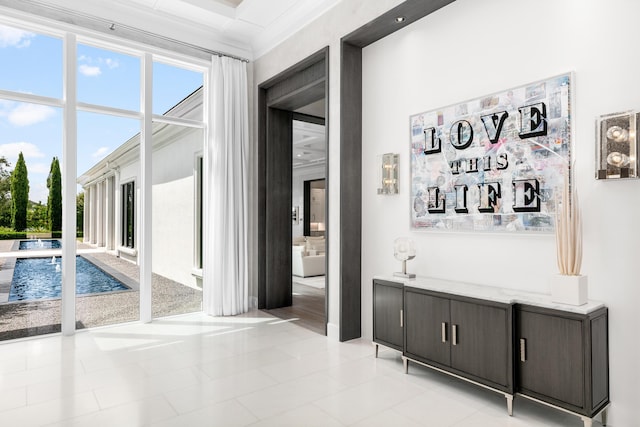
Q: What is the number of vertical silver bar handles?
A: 4